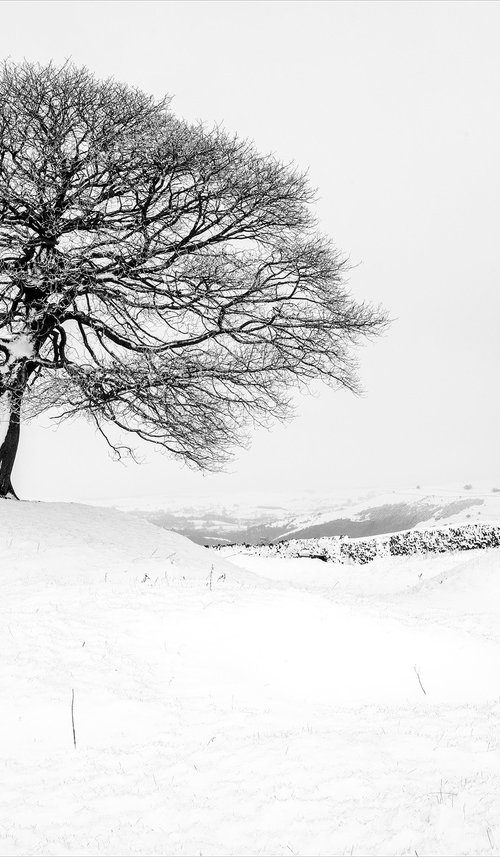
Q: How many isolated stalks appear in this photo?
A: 2